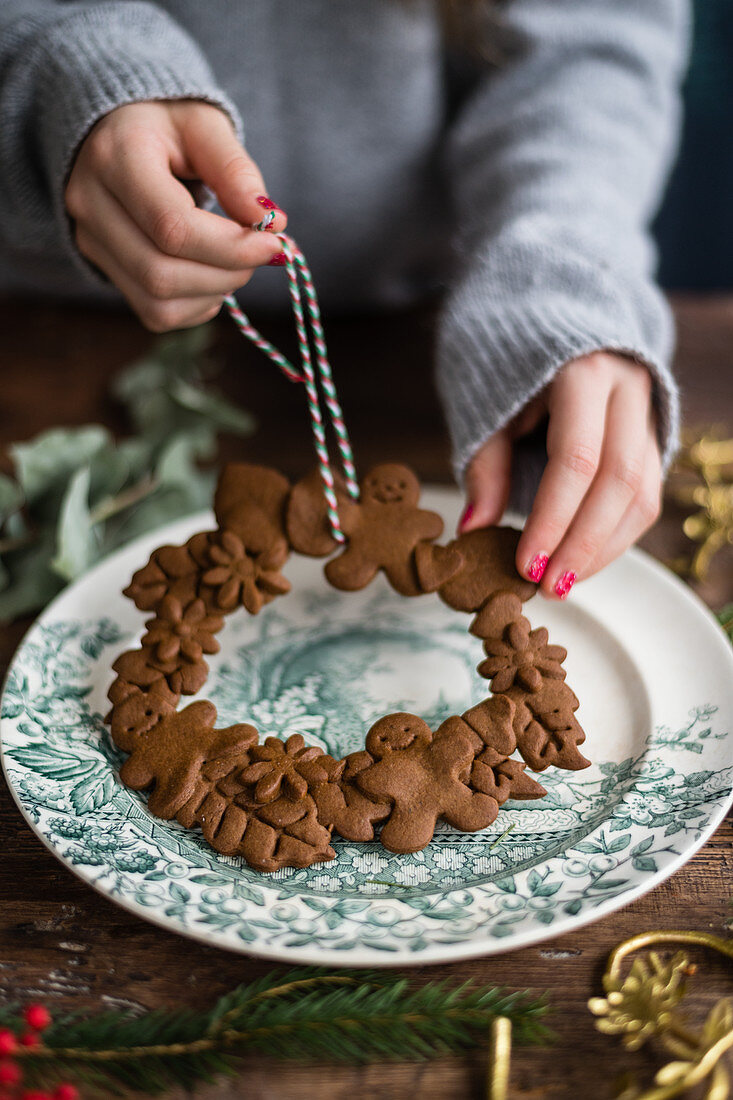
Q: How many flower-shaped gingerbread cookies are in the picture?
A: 4